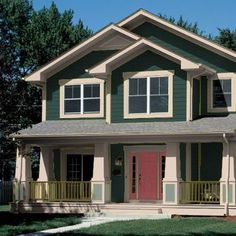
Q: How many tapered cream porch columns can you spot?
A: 5